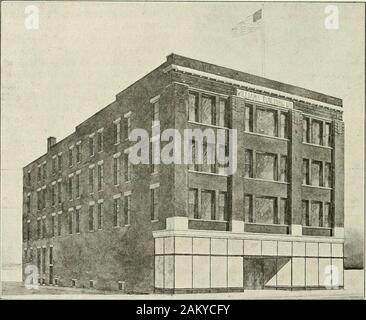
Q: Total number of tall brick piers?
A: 4